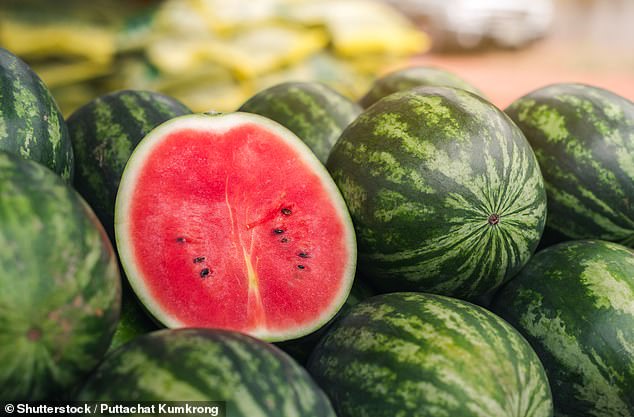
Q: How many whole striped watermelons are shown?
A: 10